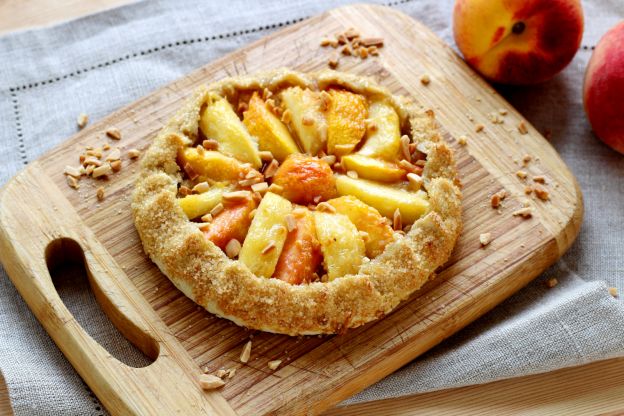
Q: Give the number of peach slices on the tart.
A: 15